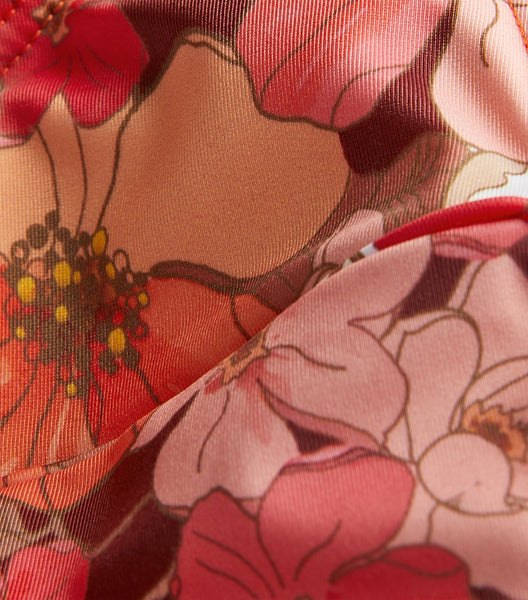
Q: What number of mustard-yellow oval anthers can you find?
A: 10